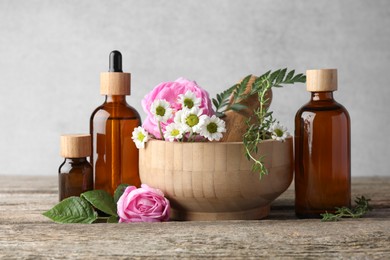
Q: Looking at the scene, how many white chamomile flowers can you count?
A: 7